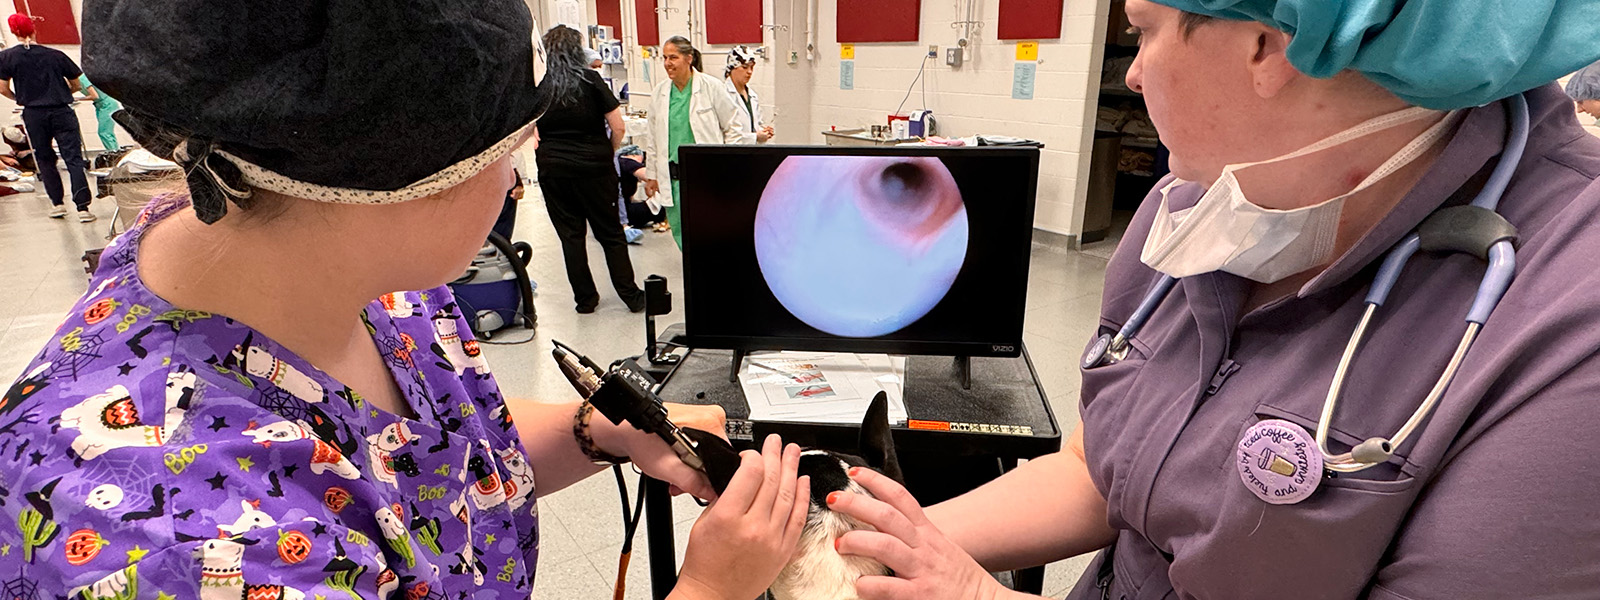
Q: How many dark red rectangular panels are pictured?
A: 6